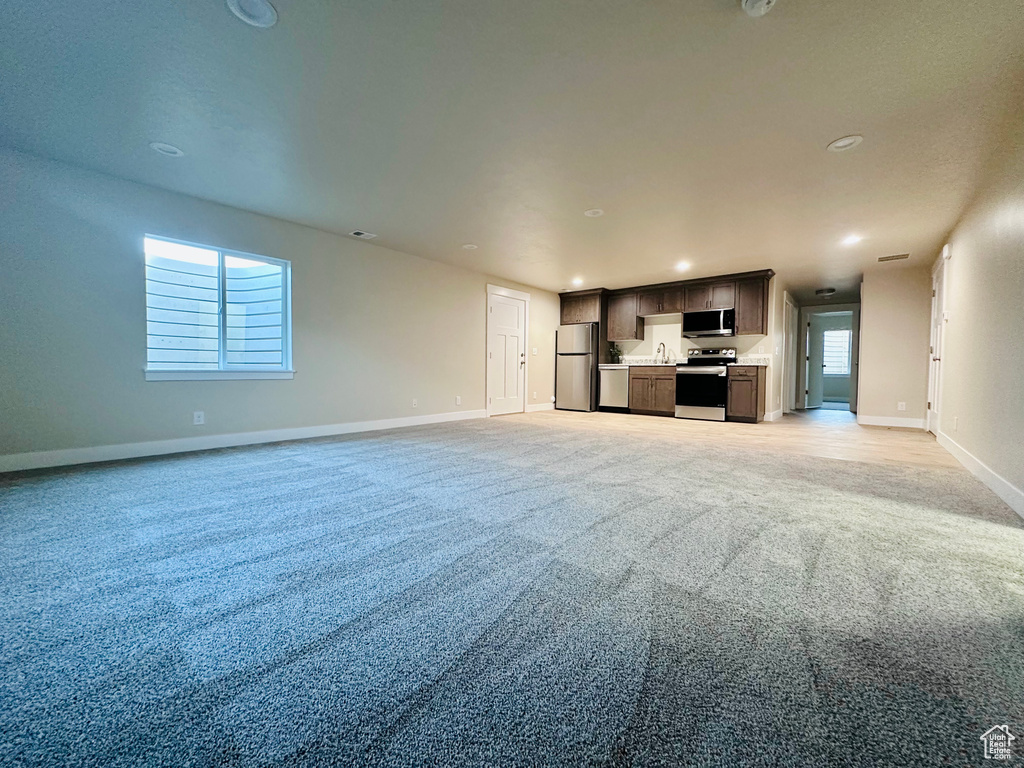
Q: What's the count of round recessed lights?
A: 8